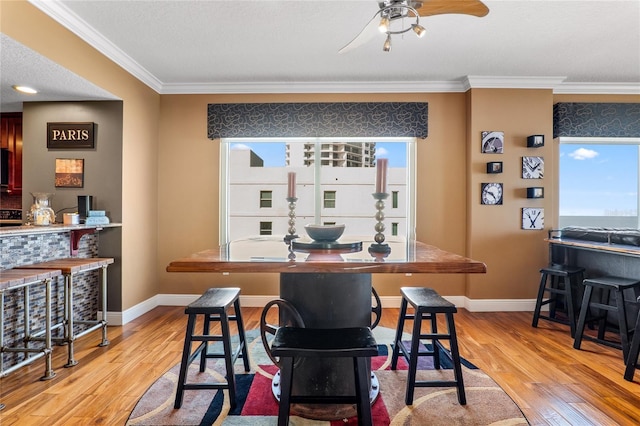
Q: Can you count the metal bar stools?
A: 2